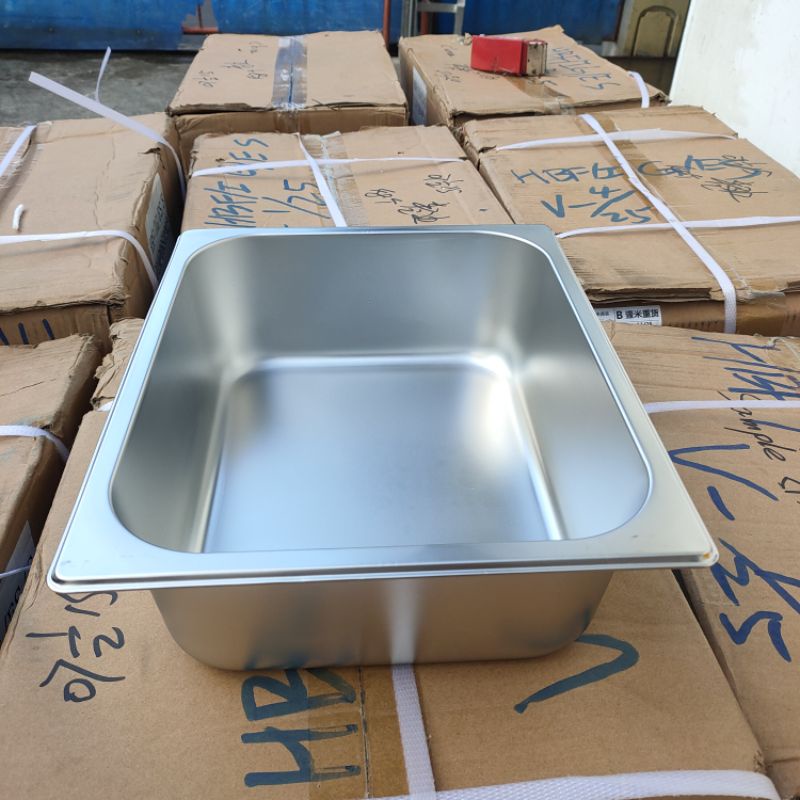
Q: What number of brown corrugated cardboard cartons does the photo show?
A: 8